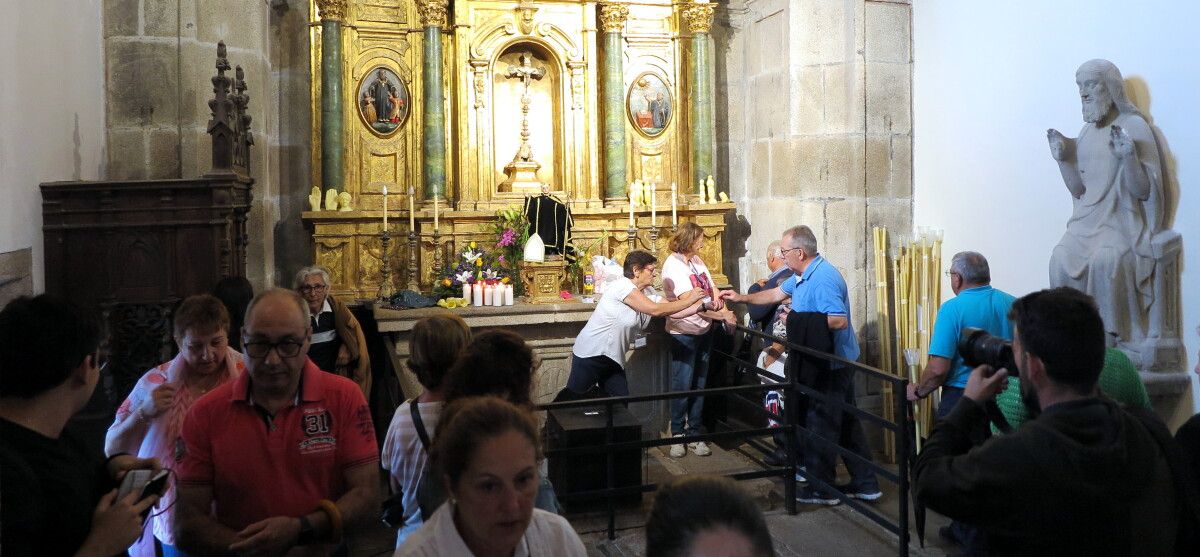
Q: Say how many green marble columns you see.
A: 4